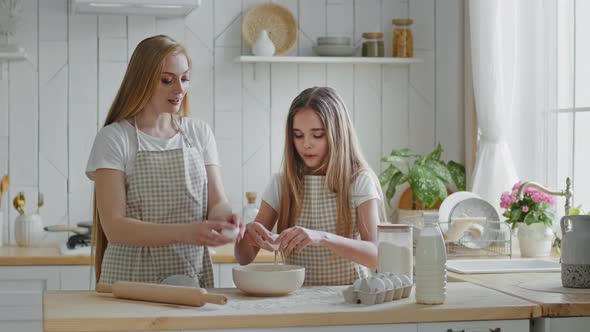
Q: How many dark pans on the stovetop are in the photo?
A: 1